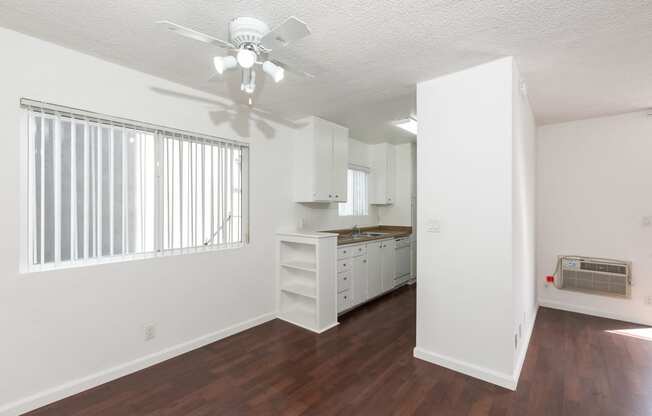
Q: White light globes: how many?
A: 3